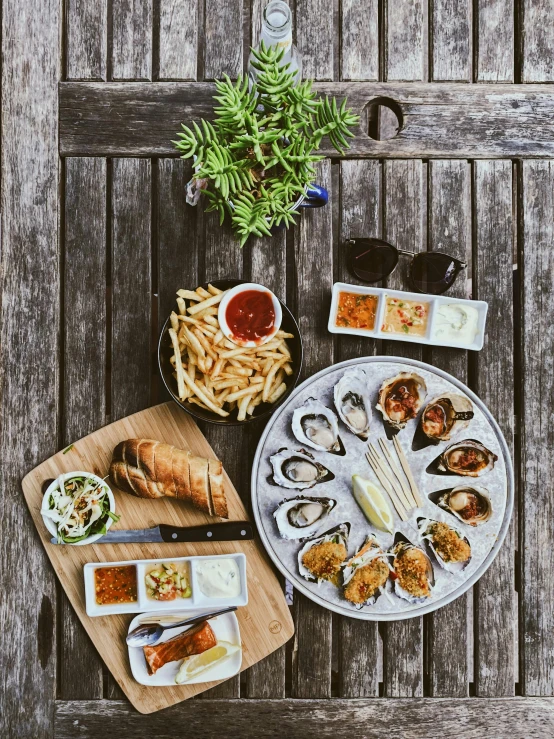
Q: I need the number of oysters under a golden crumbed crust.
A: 4